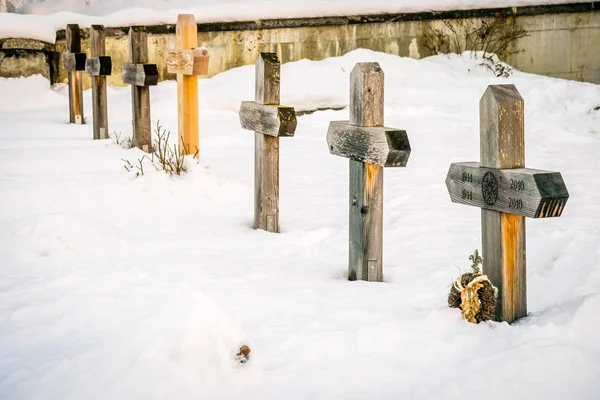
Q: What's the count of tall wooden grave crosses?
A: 7